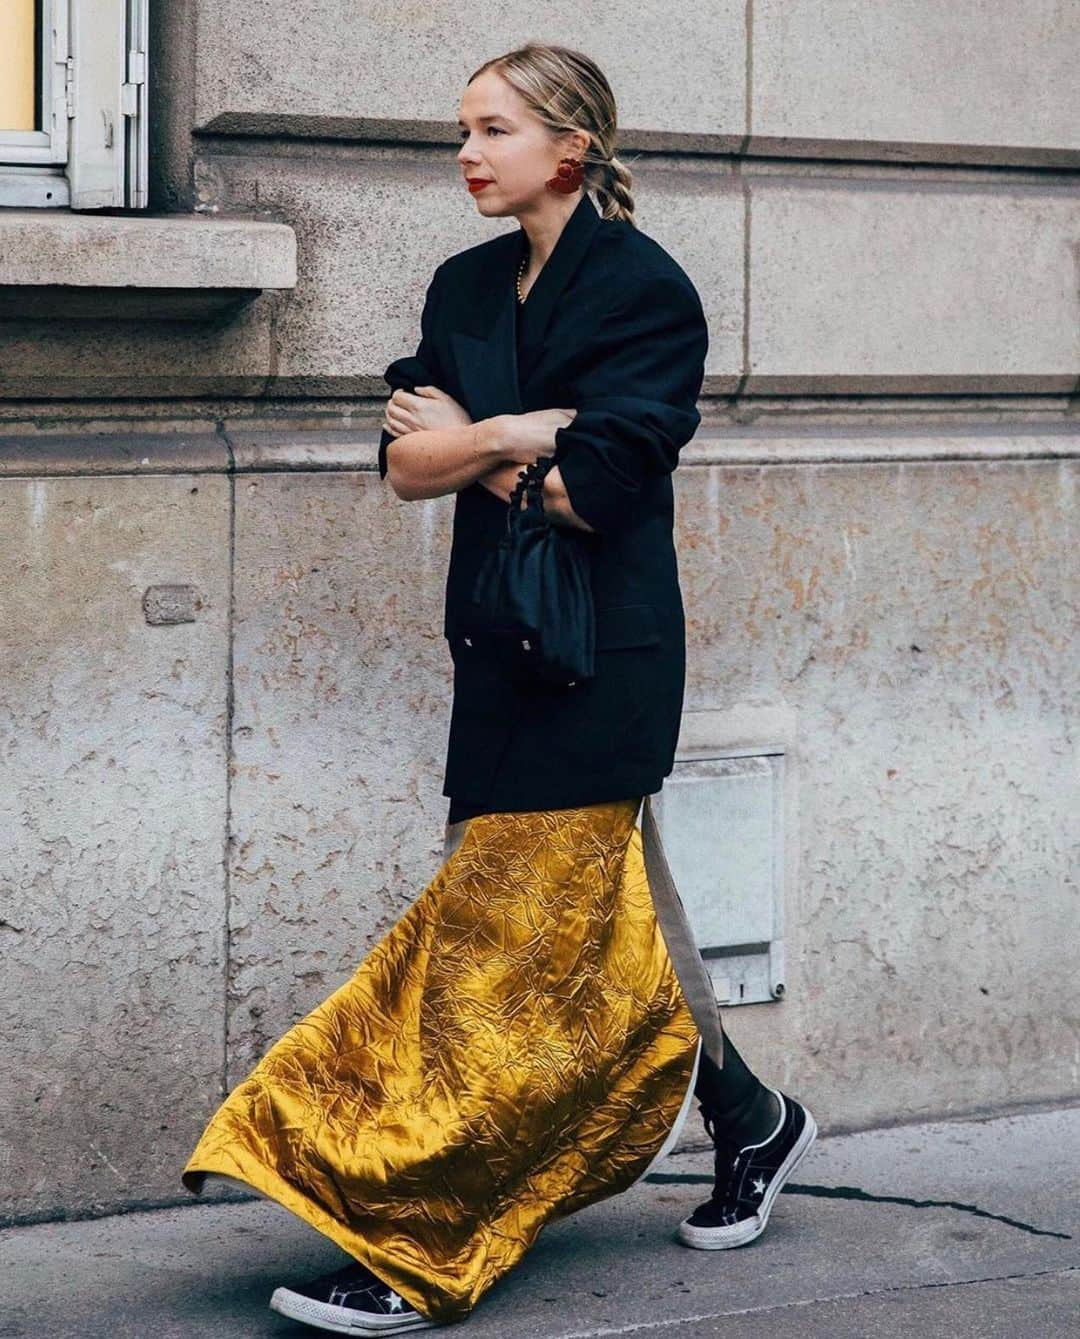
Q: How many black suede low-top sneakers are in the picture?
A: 2